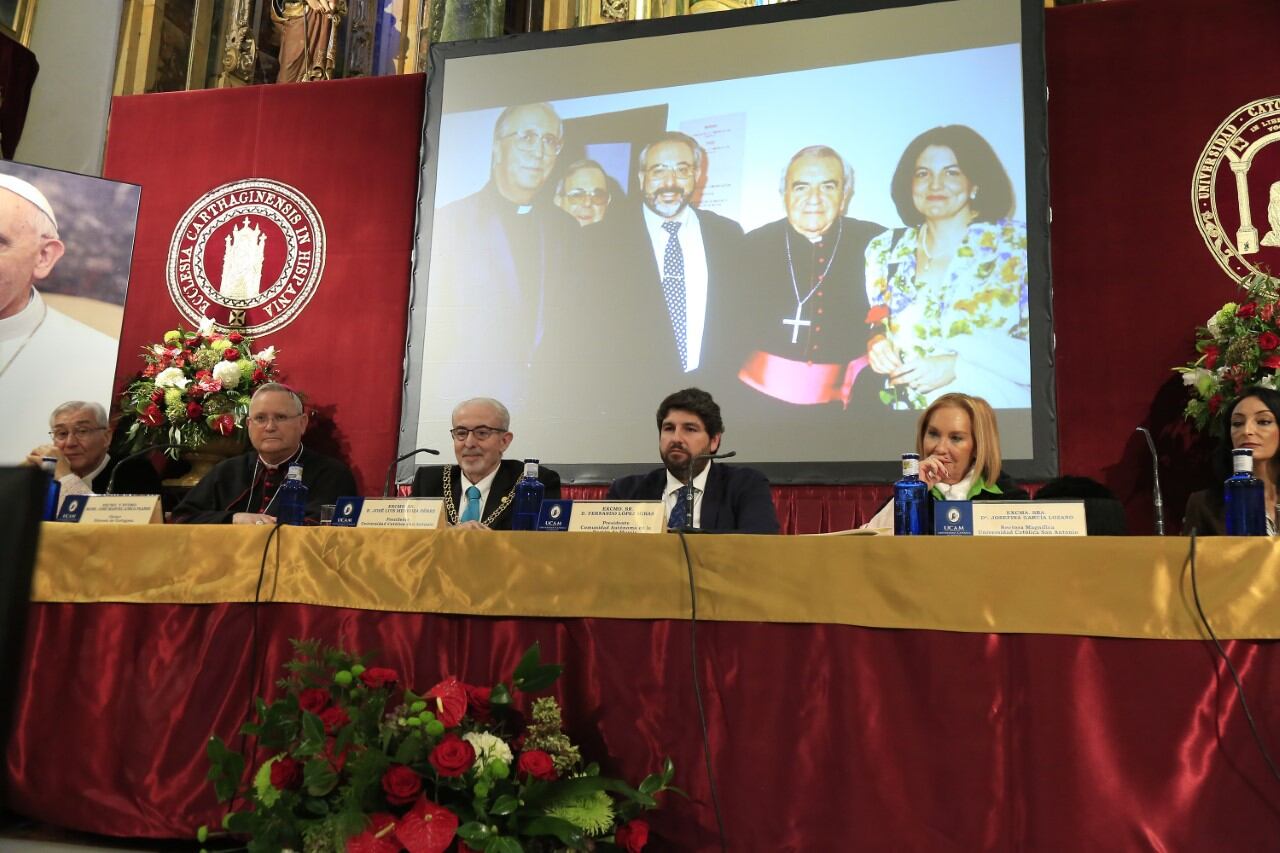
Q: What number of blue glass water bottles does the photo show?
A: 5